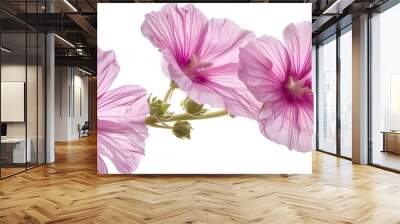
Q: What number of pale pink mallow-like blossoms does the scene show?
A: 3